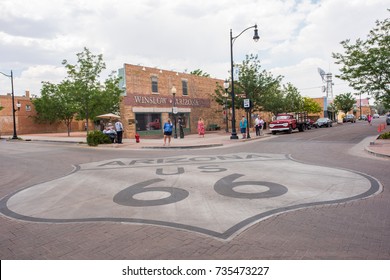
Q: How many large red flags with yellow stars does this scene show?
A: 0